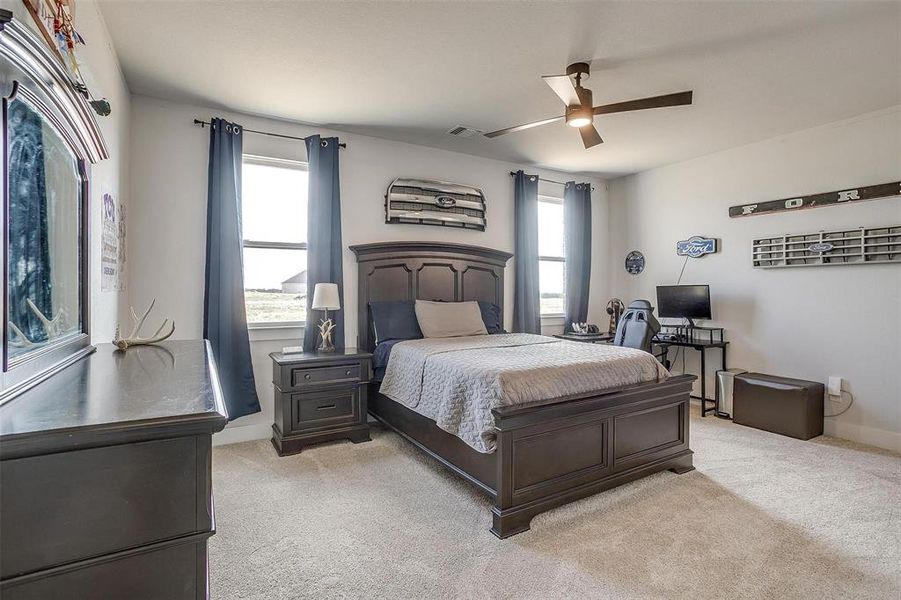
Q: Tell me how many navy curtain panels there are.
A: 4